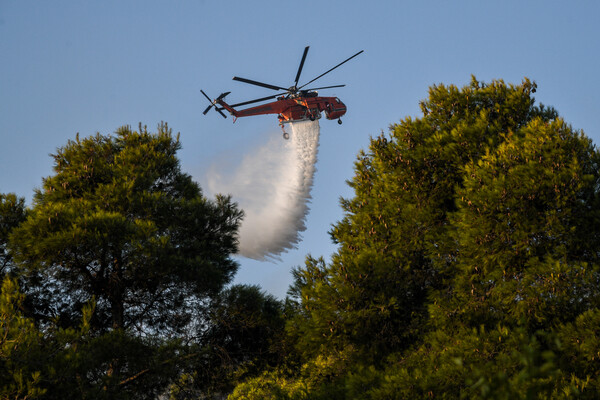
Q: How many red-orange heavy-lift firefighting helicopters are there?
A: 1